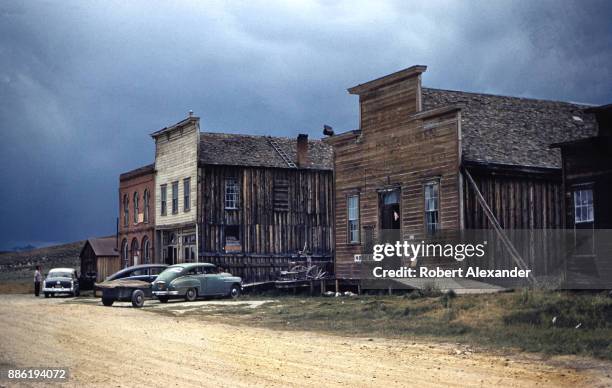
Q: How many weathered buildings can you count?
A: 5